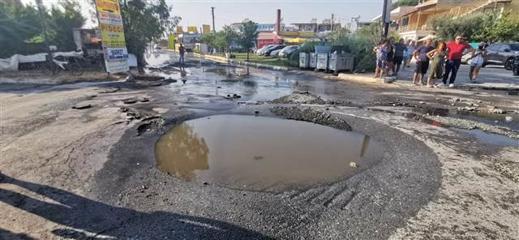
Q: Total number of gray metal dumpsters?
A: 4